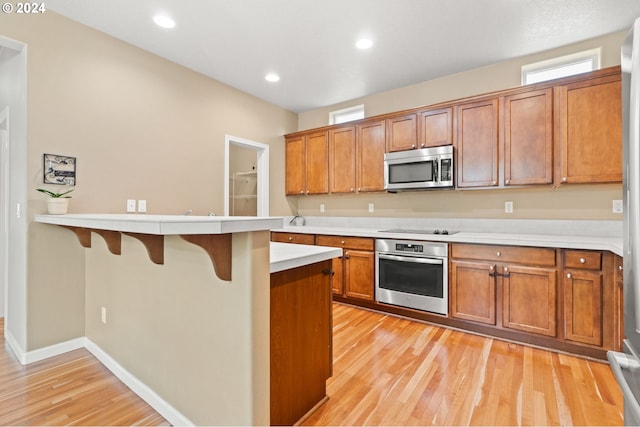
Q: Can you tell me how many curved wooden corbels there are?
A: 4